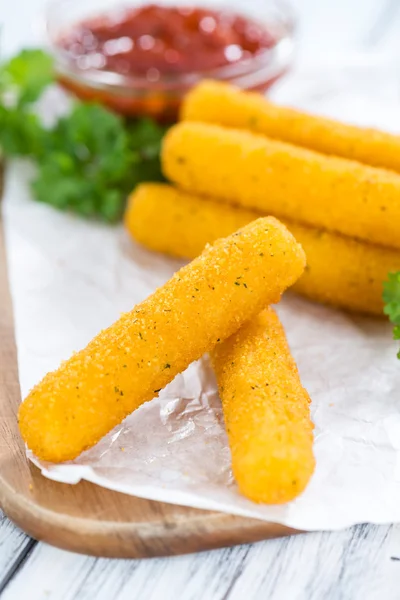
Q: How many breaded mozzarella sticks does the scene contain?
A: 5